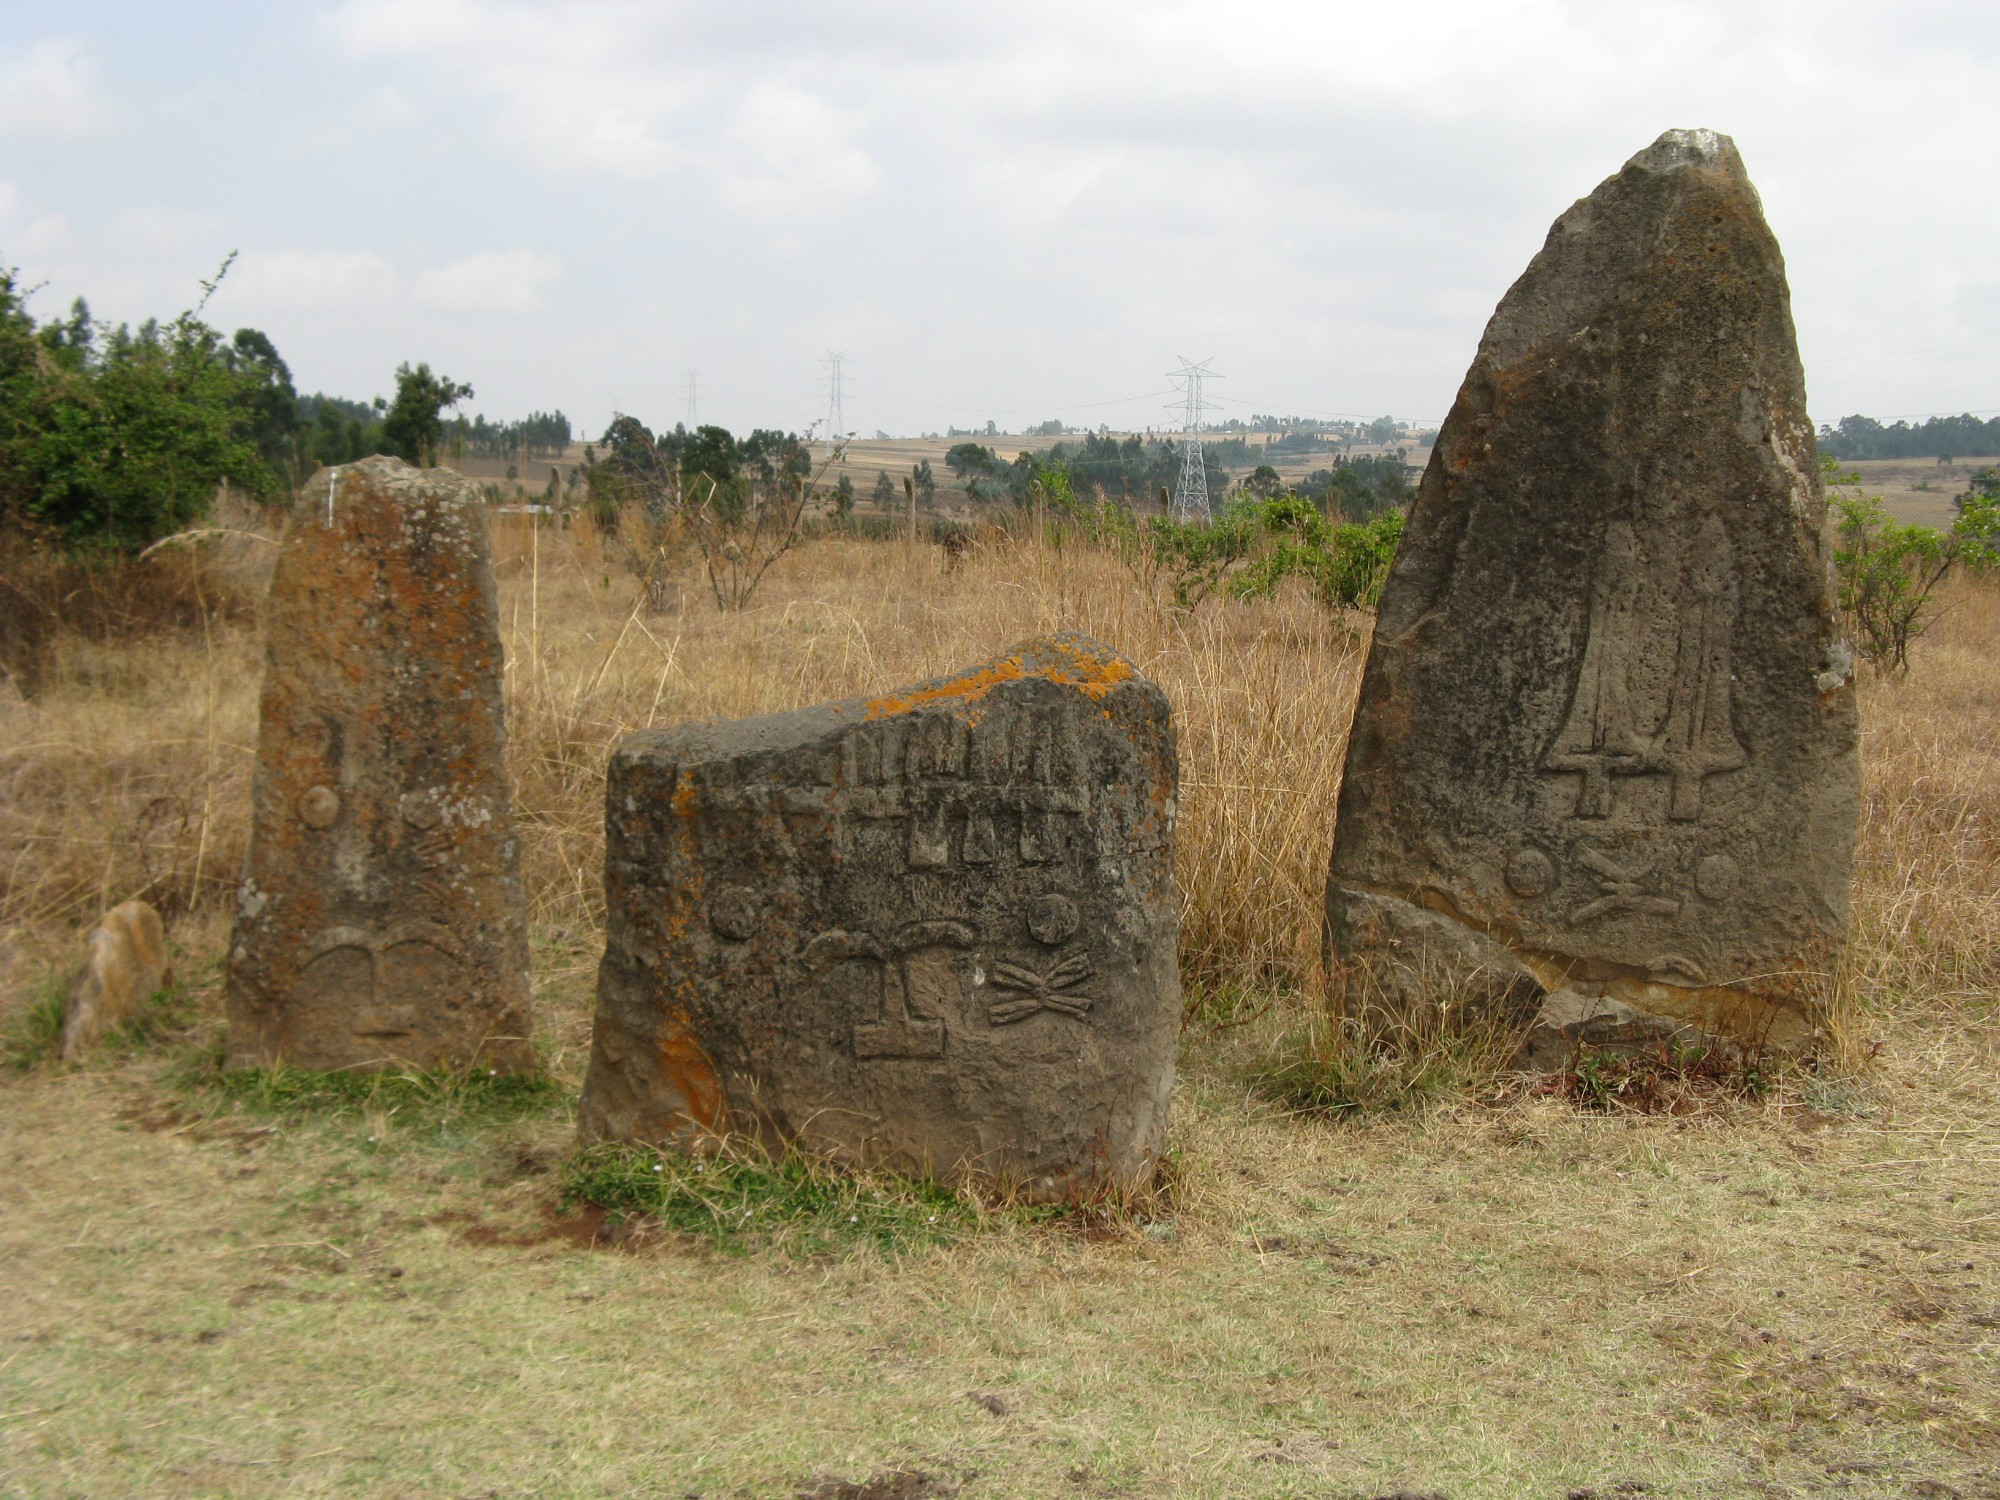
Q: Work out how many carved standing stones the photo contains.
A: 3